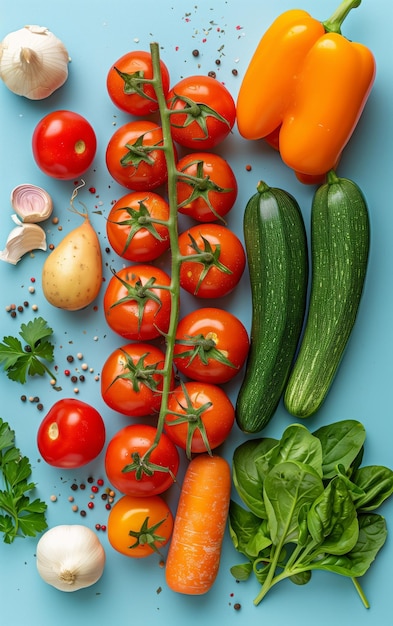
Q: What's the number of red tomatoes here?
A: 13